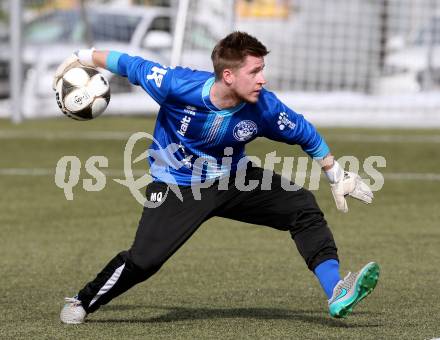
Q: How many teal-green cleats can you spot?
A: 1